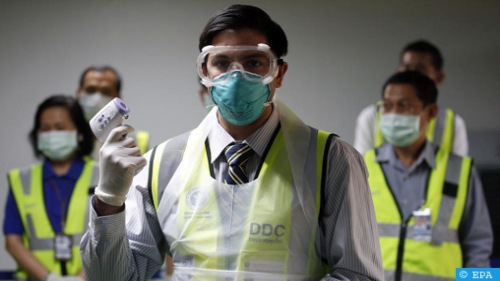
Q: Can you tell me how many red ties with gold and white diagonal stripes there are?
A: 0